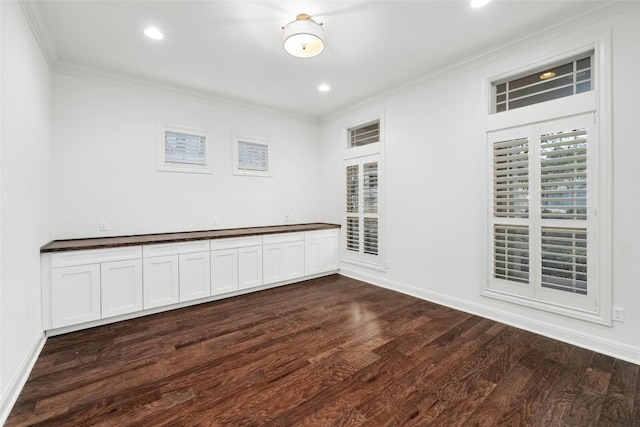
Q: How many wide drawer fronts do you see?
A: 5